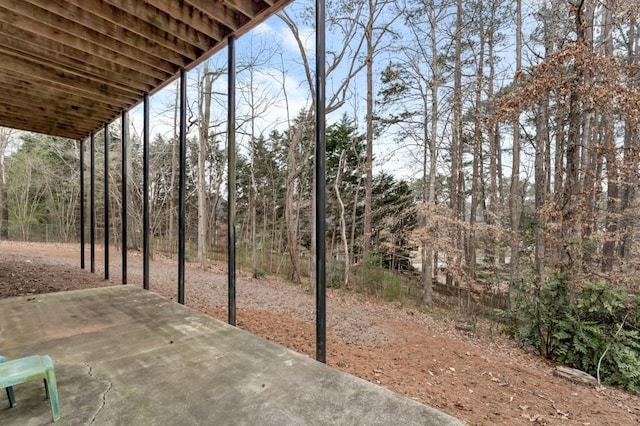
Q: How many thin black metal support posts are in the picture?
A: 8